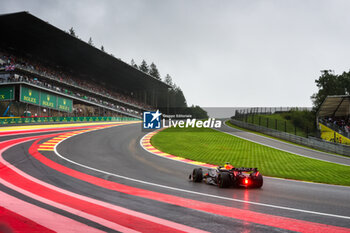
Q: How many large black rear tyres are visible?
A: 2